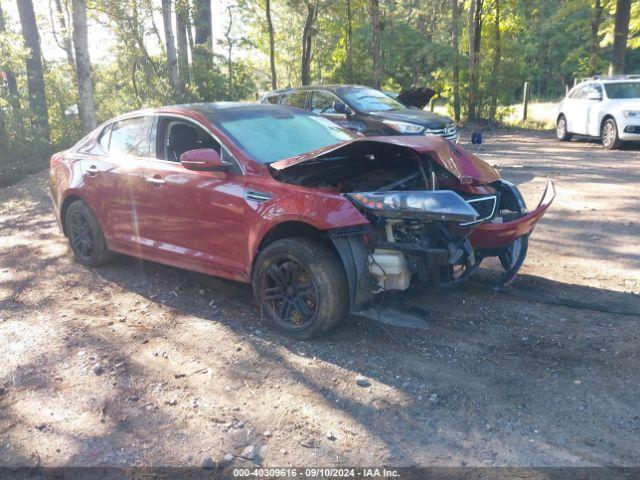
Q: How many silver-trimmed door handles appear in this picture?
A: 2